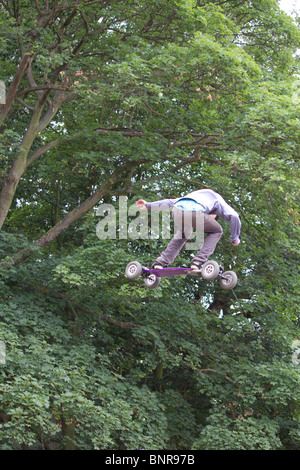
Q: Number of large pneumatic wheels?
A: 4